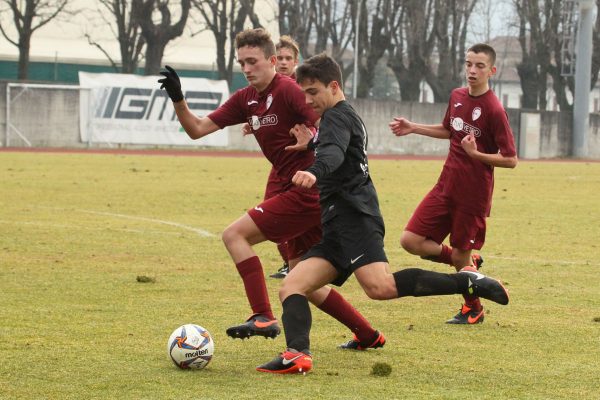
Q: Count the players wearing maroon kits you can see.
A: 3